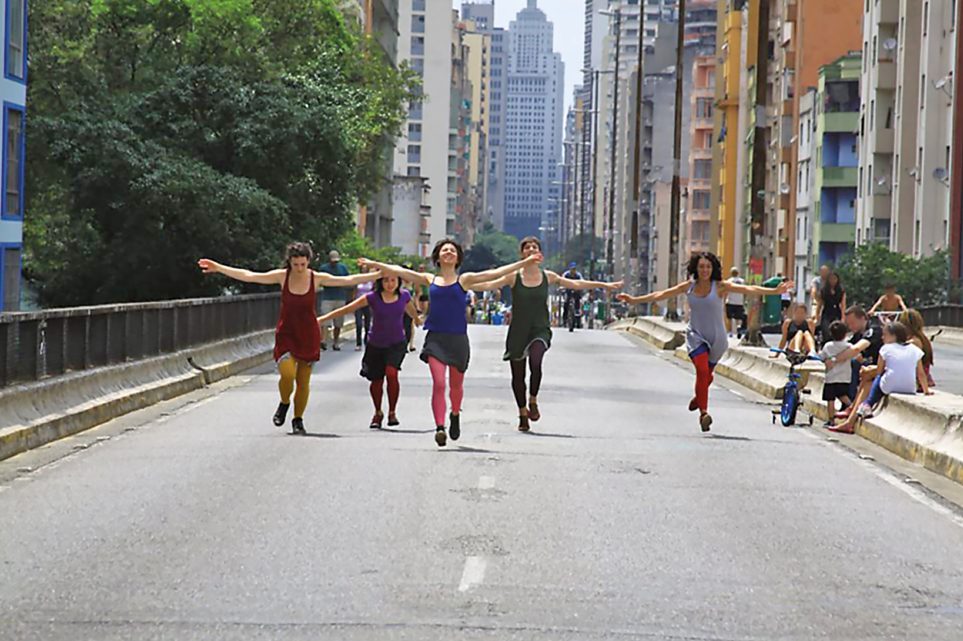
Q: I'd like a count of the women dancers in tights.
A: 5